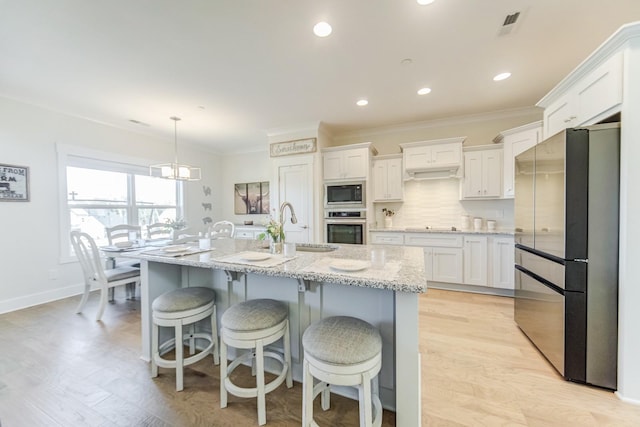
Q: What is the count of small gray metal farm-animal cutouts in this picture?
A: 3